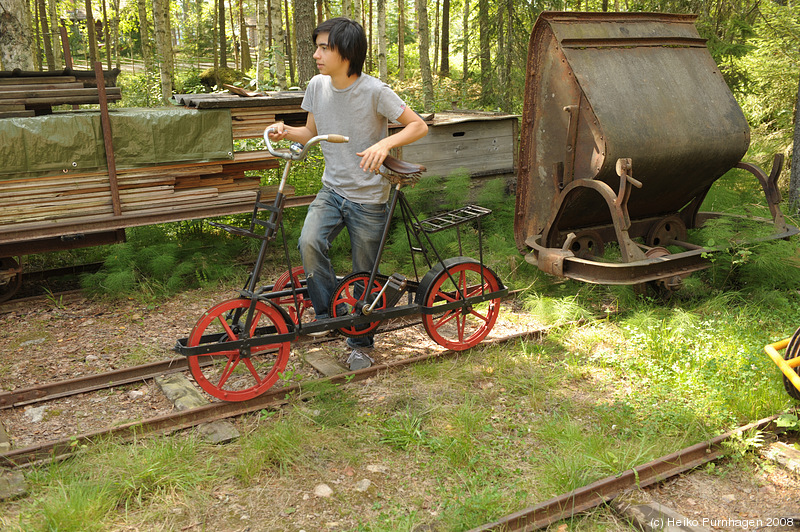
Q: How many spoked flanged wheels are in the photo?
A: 3